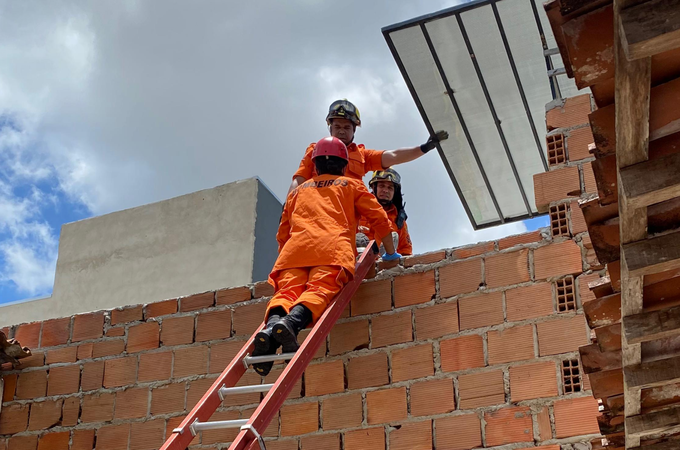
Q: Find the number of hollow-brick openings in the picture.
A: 4